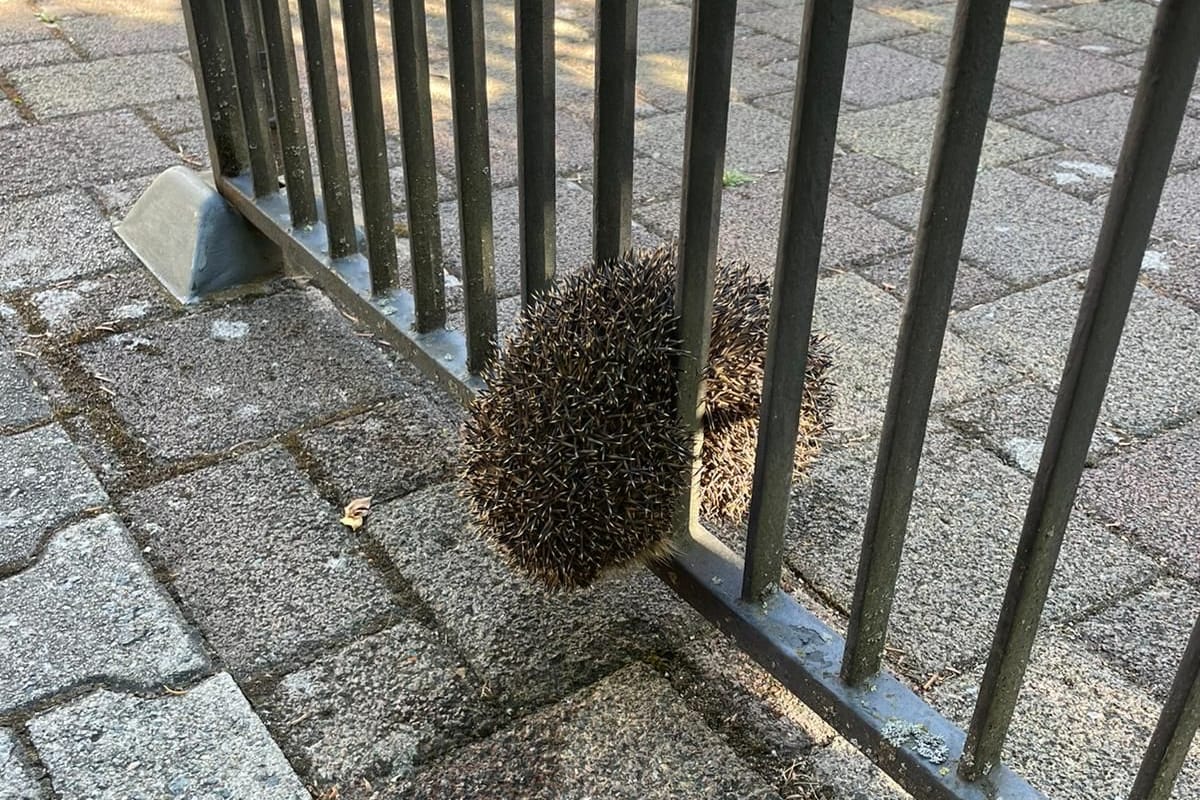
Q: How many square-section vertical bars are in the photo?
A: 13